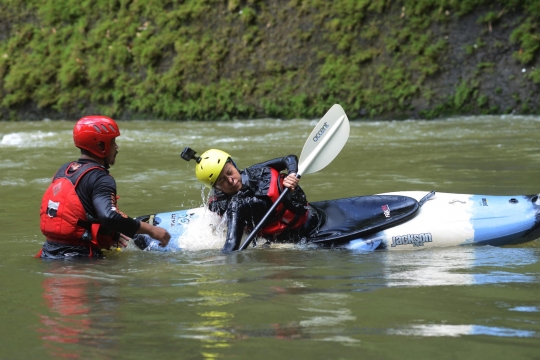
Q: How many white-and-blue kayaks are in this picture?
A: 1